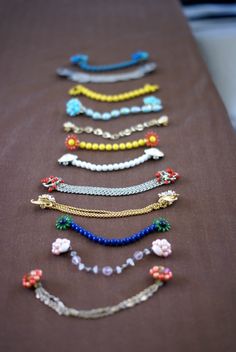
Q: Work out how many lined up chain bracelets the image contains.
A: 12